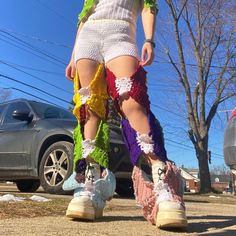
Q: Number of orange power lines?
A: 0